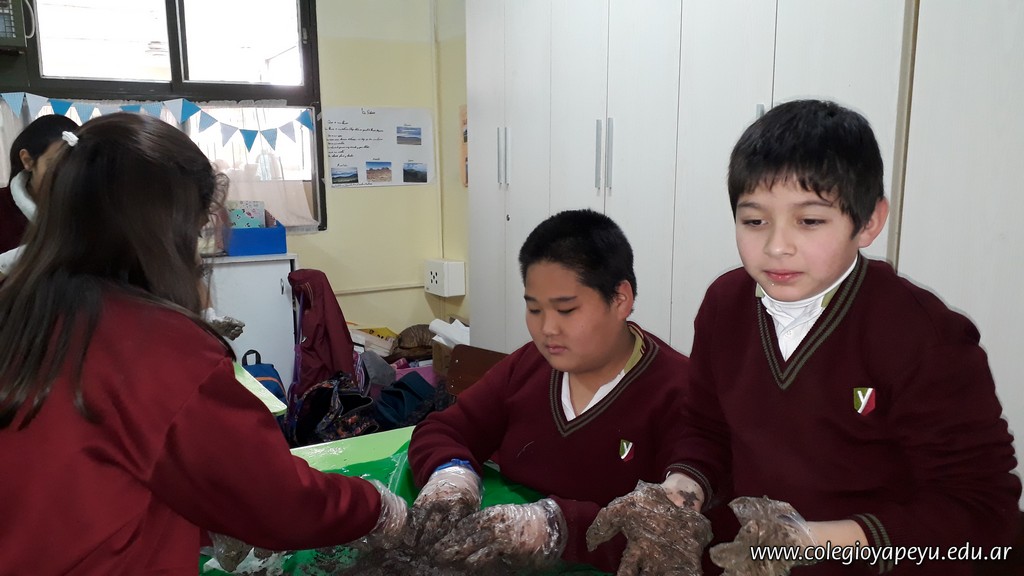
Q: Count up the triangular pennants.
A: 15